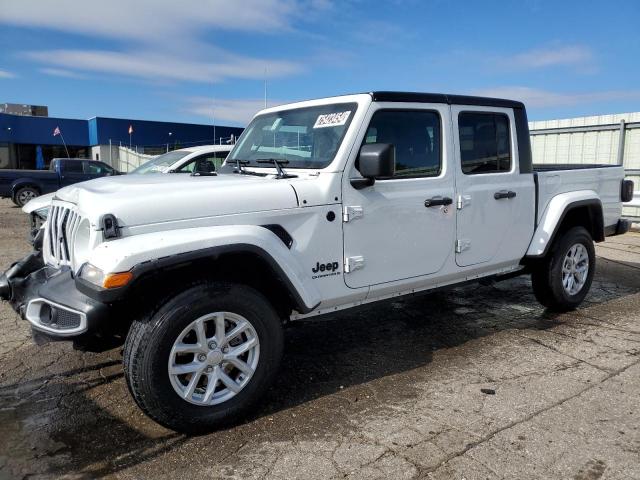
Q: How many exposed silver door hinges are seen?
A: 4